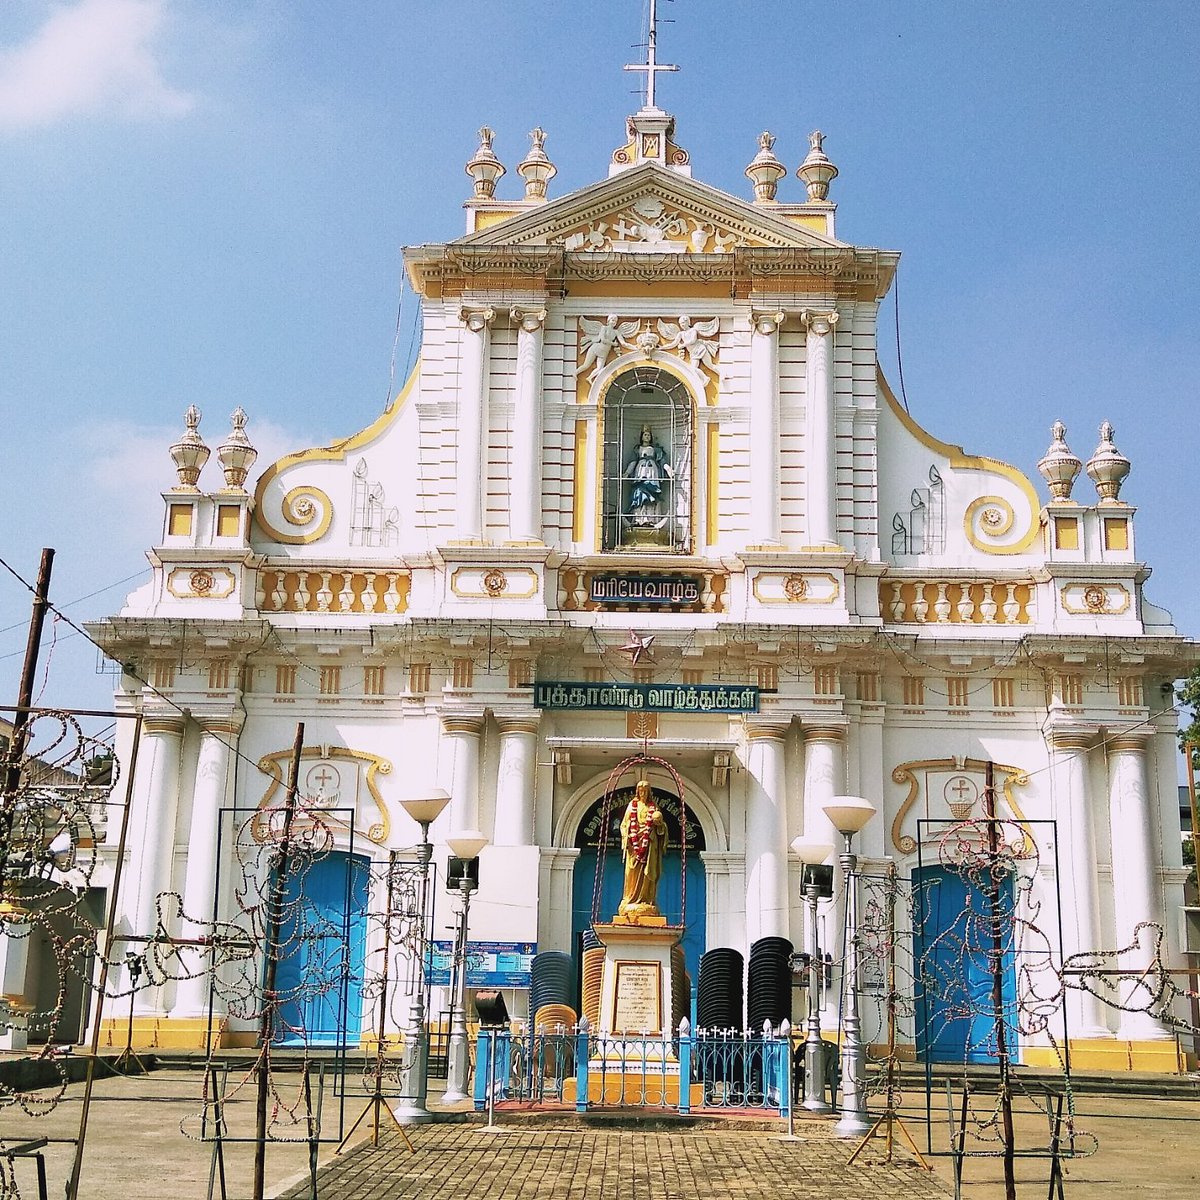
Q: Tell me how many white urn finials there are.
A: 8